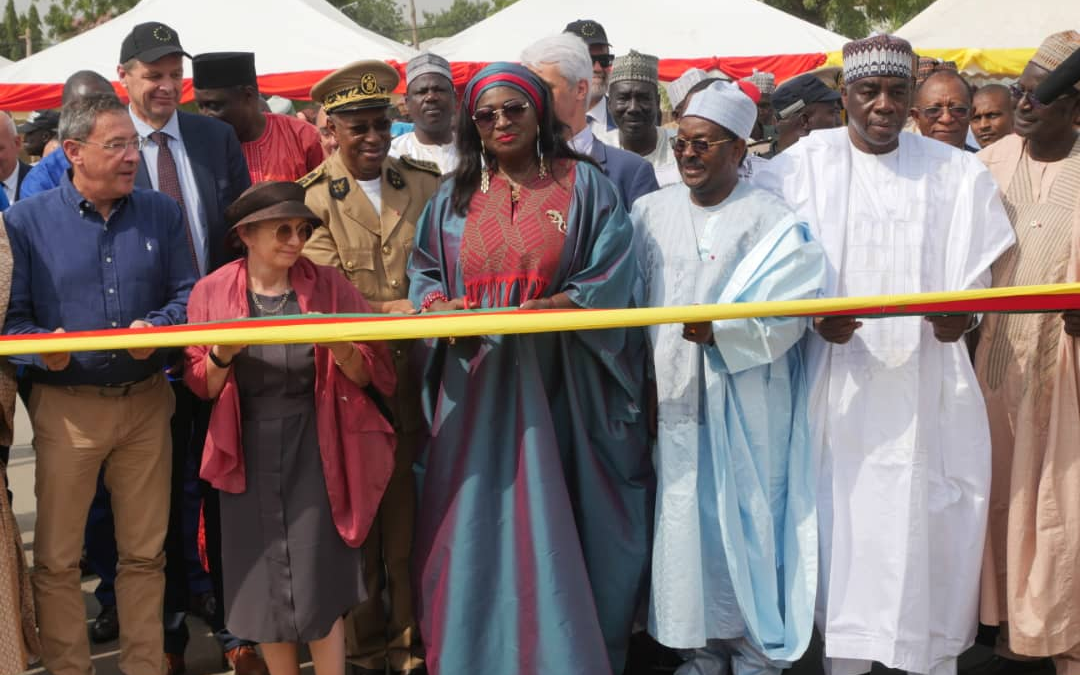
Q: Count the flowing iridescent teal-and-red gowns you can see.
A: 1